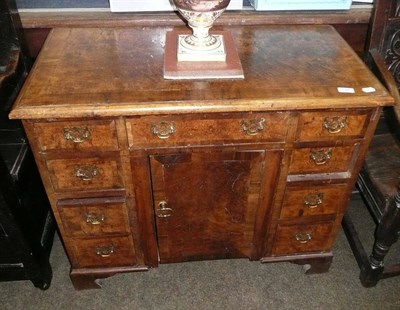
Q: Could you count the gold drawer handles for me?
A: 10